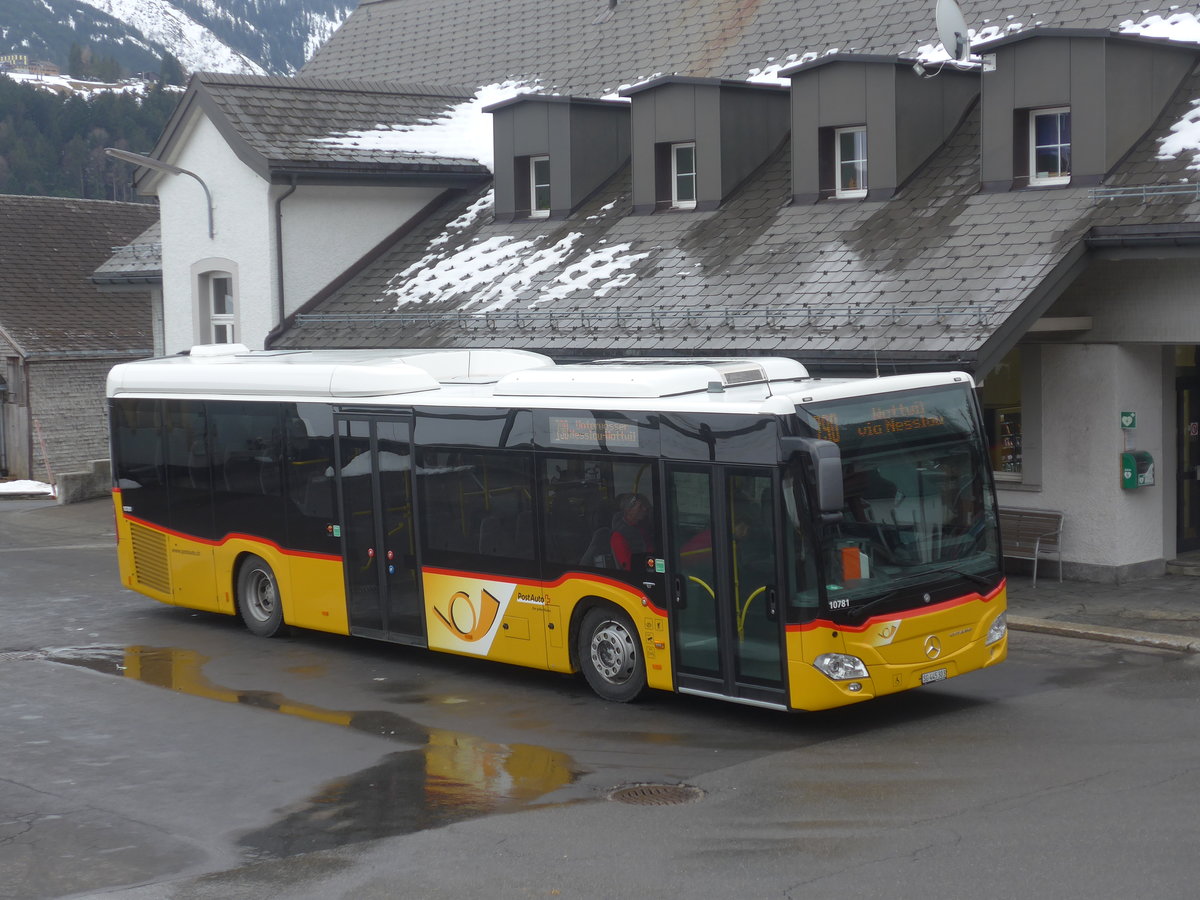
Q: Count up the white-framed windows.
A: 5